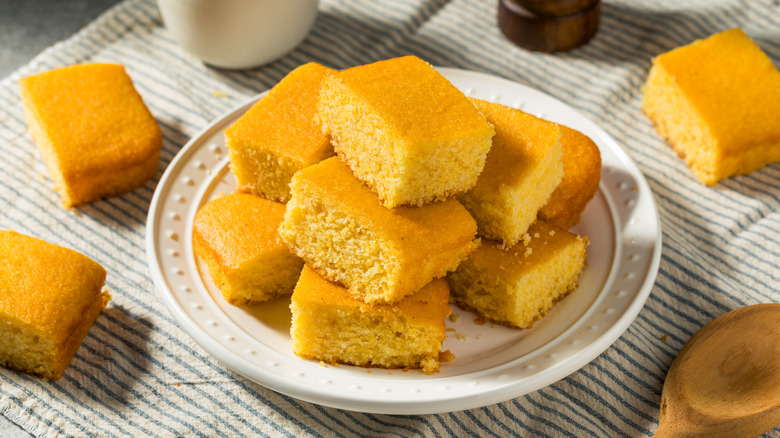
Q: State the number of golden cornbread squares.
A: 11